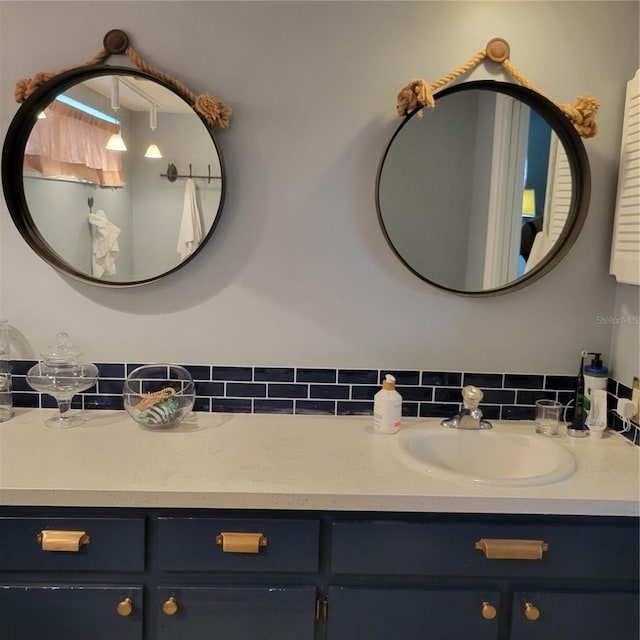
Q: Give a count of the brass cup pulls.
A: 3